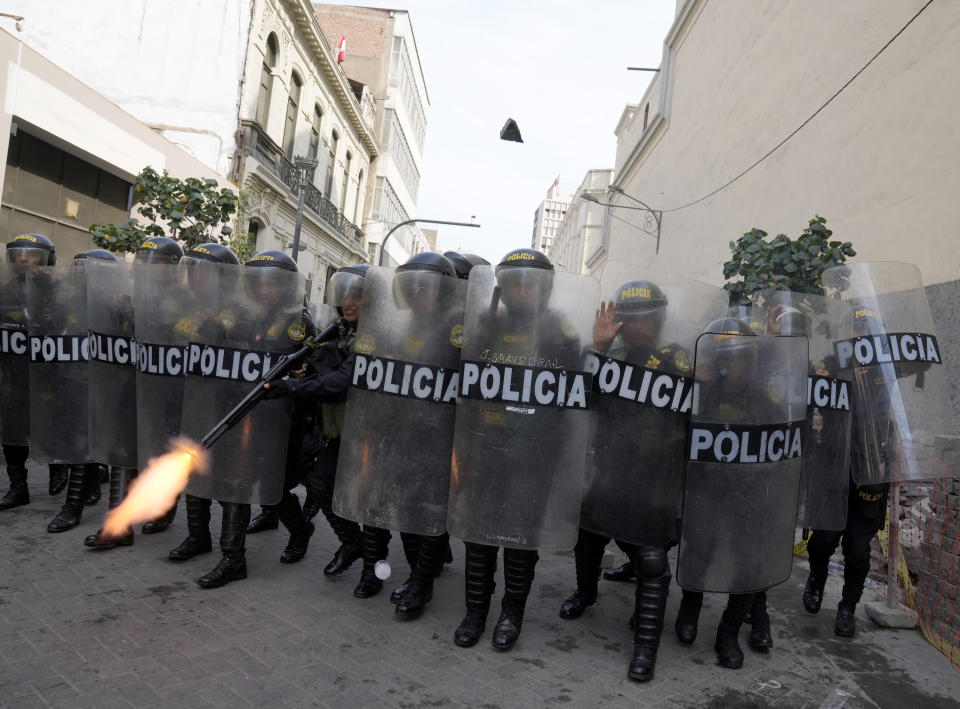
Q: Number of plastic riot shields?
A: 11